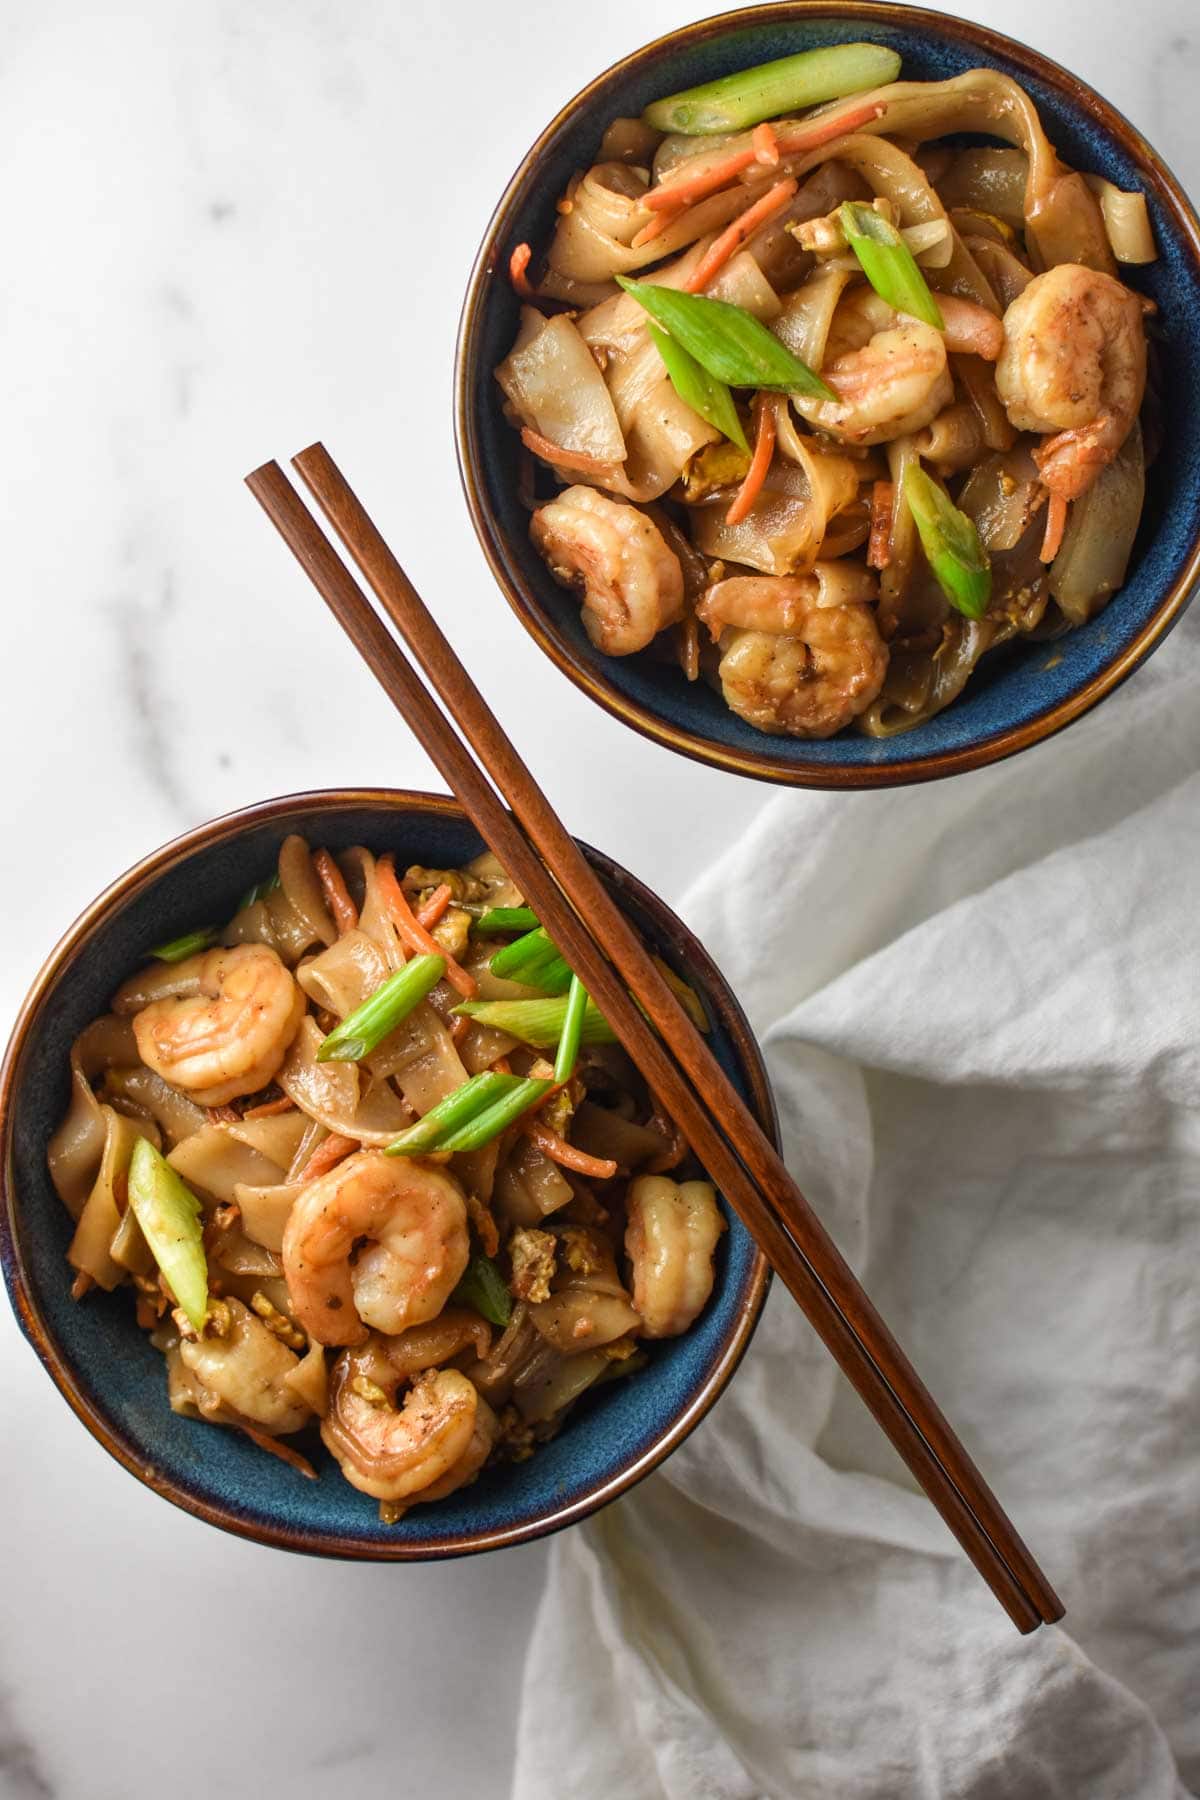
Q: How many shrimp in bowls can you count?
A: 8